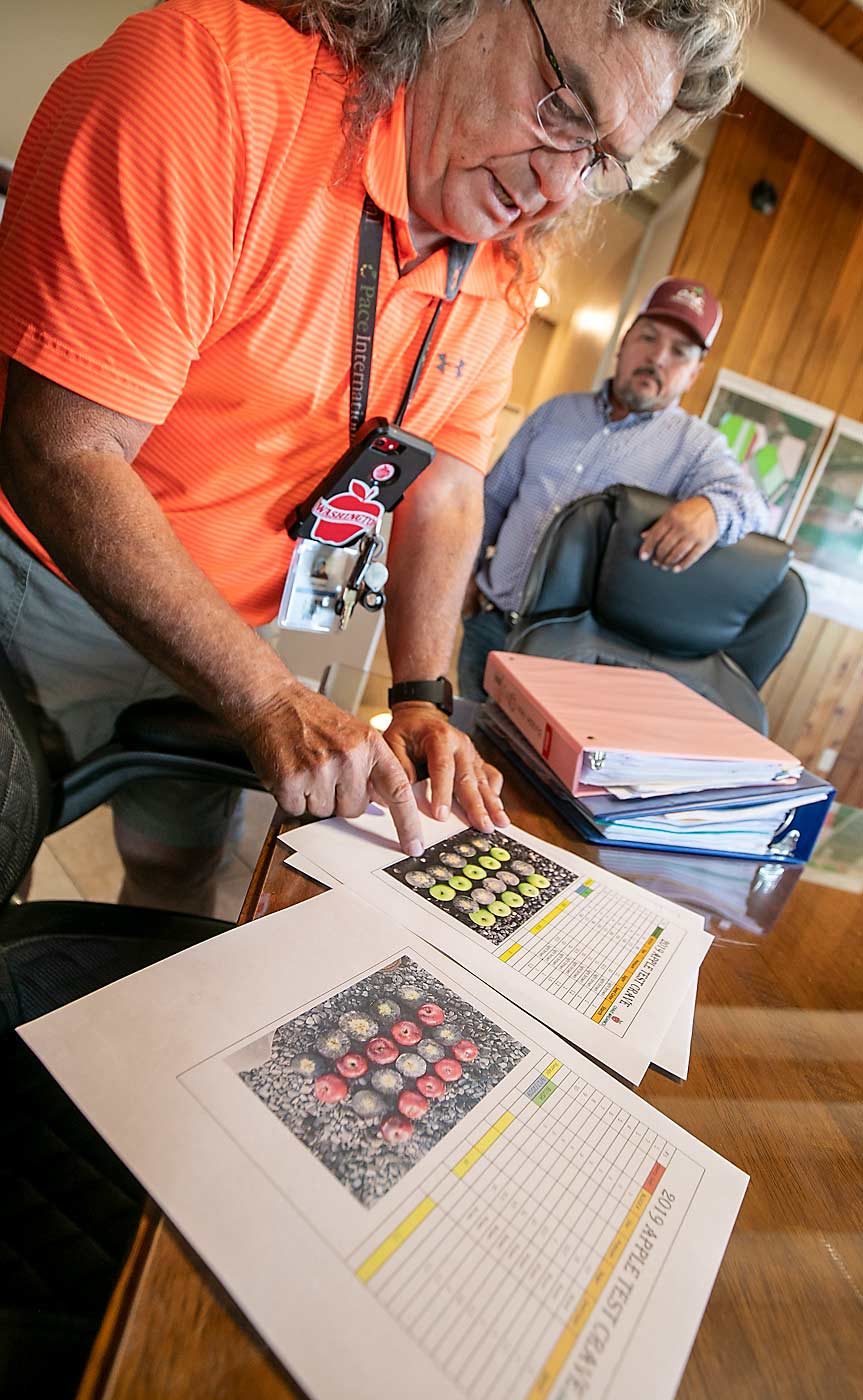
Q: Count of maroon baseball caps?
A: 1